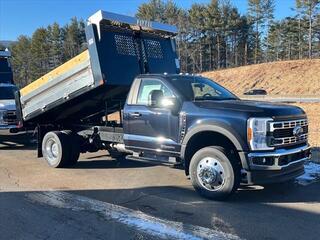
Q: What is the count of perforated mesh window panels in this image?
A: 2